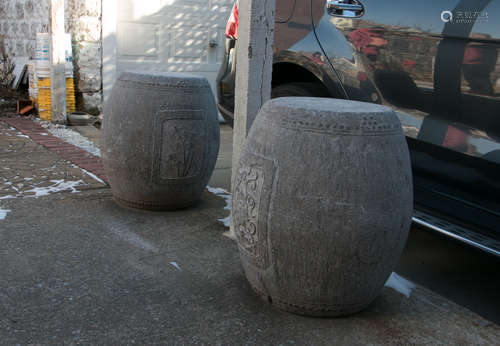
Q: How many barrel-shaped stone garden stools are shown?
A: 2